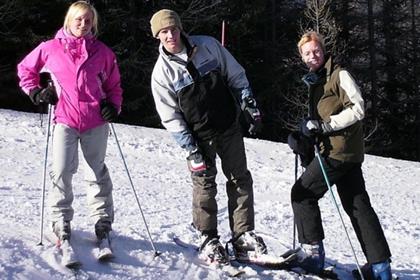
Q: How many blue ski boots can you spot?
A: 2